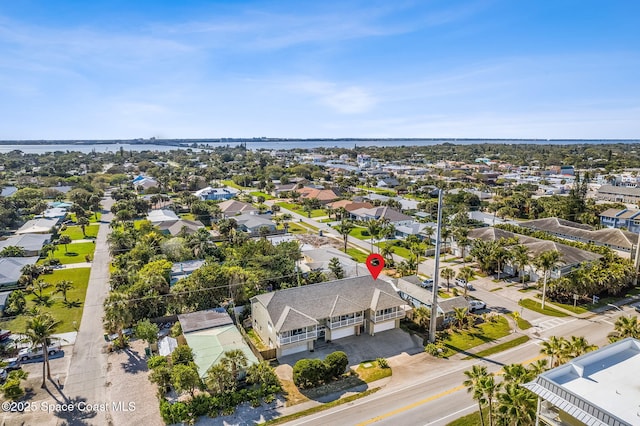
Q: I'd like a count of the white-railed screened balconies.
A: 3